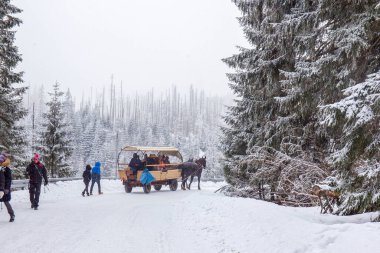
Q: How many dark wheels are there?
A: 4